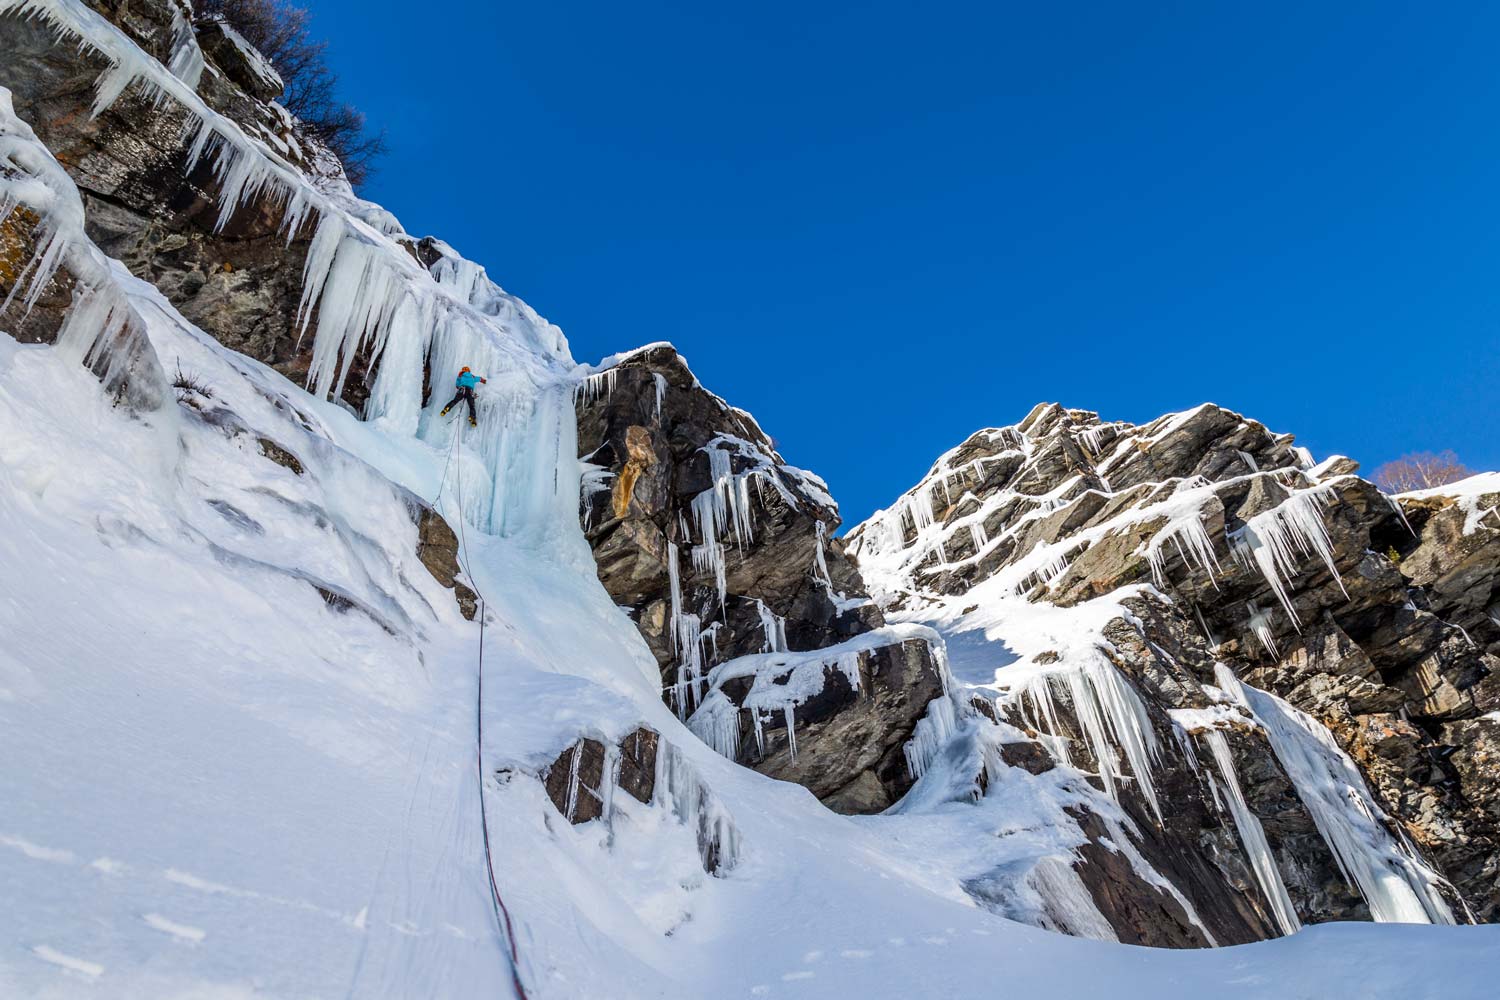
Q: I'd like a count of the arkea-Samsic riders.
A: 0